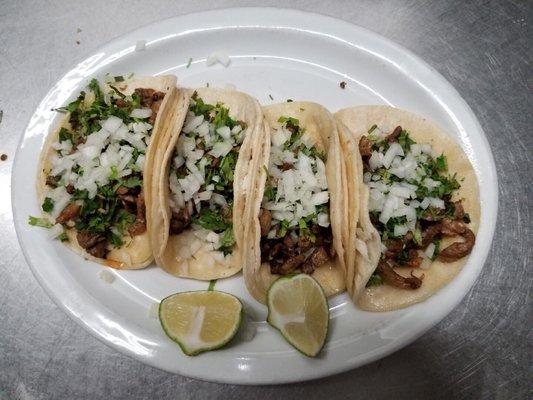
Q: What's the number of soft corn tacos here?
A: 4